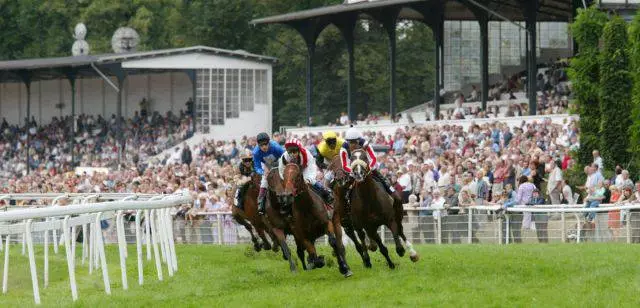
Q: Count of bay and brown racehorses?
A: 5